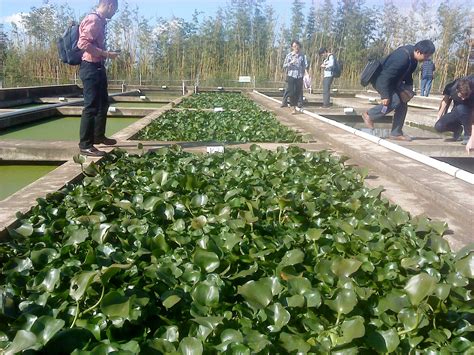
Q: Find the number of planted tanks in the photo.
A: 3